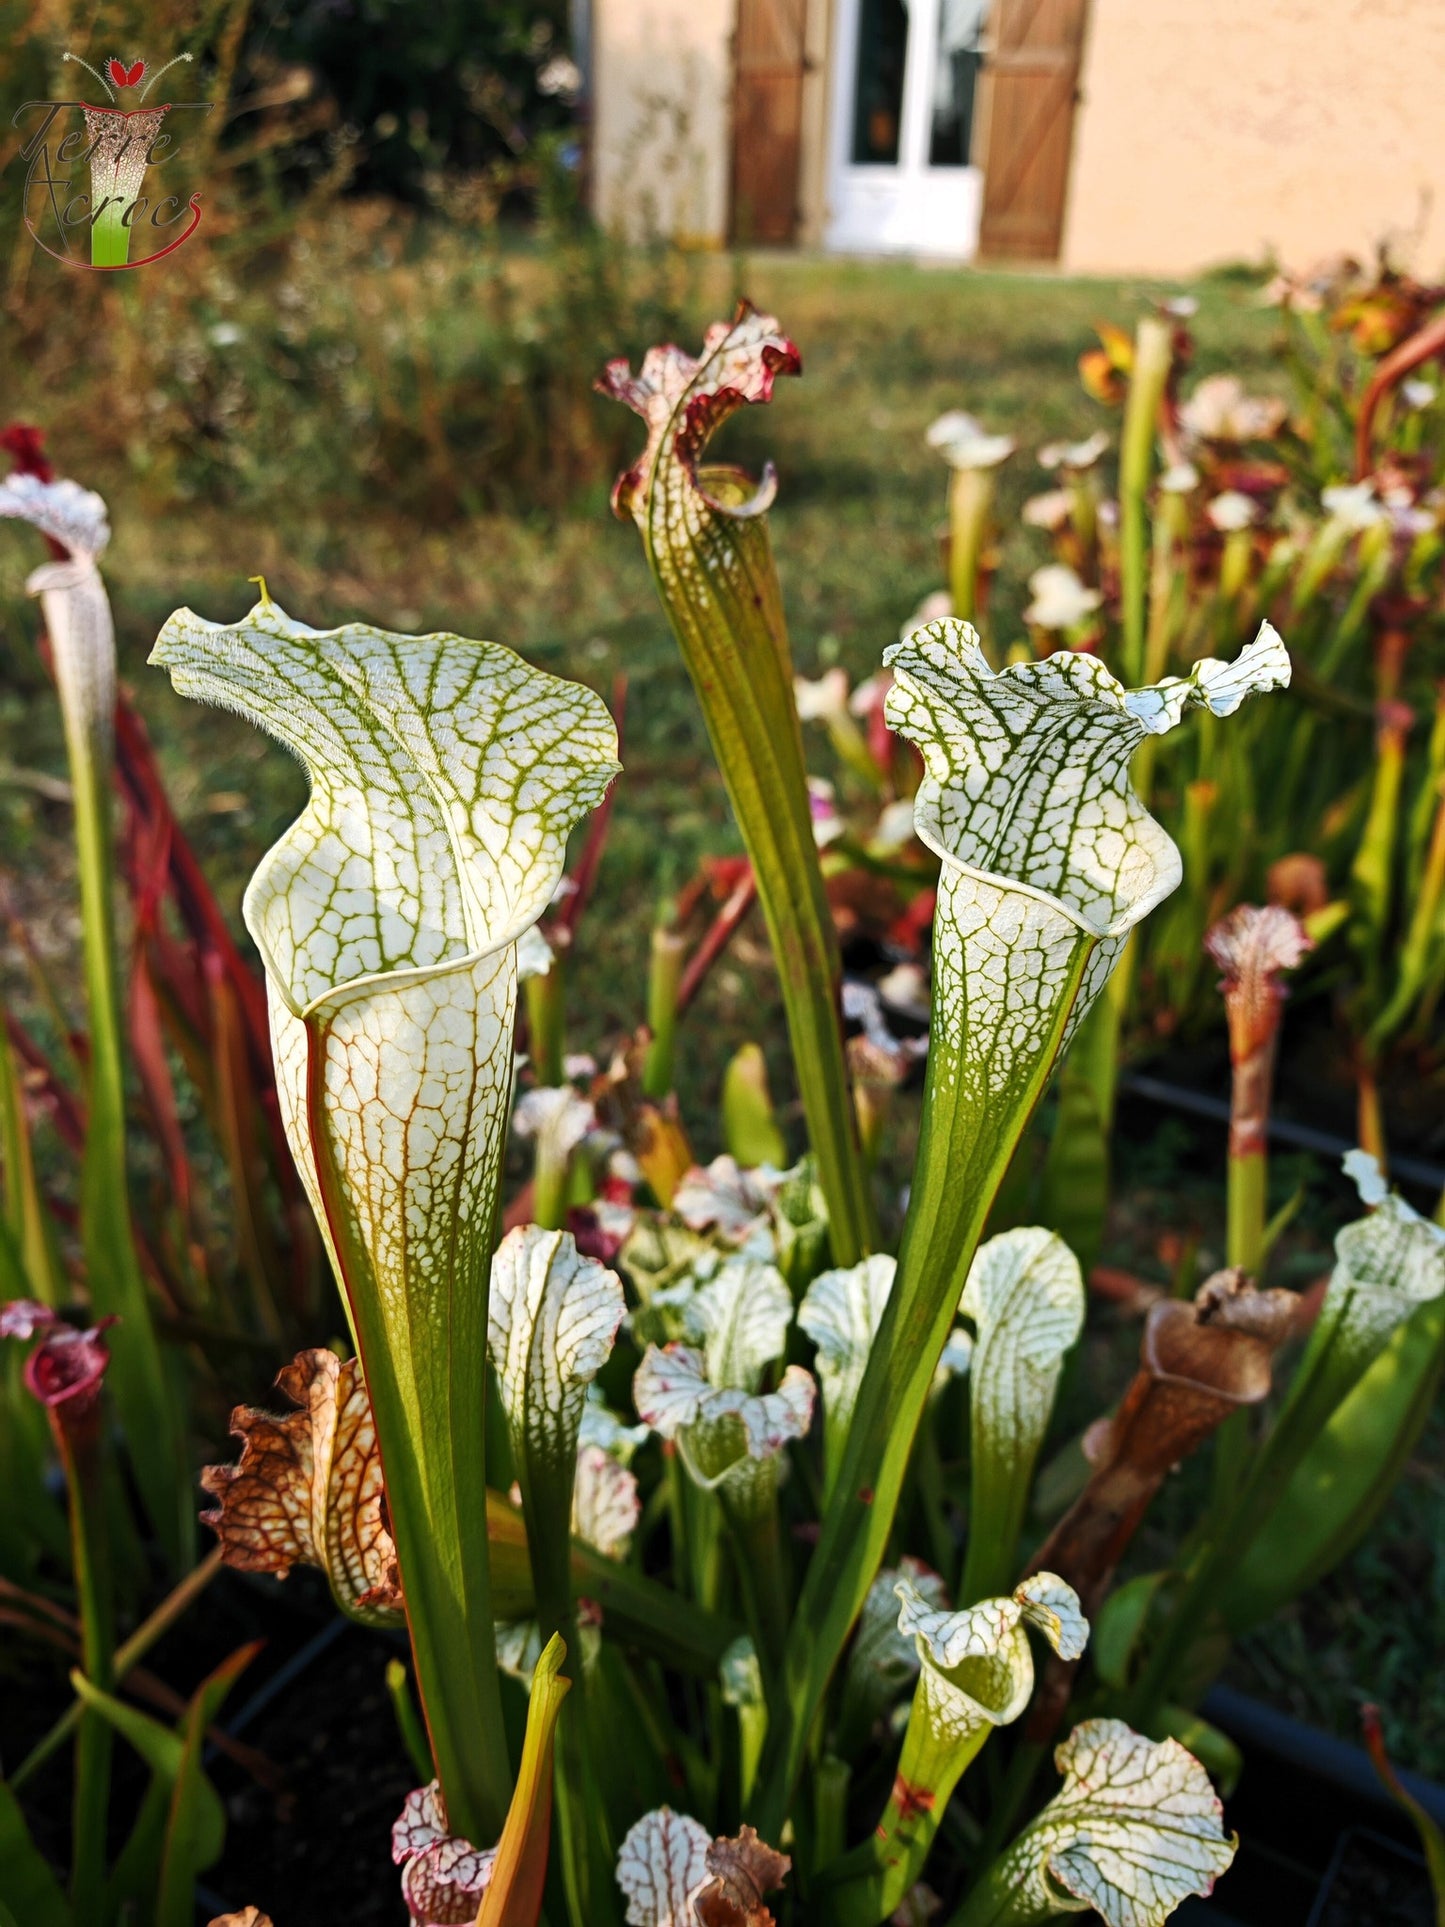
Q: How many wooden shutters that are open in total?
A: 2